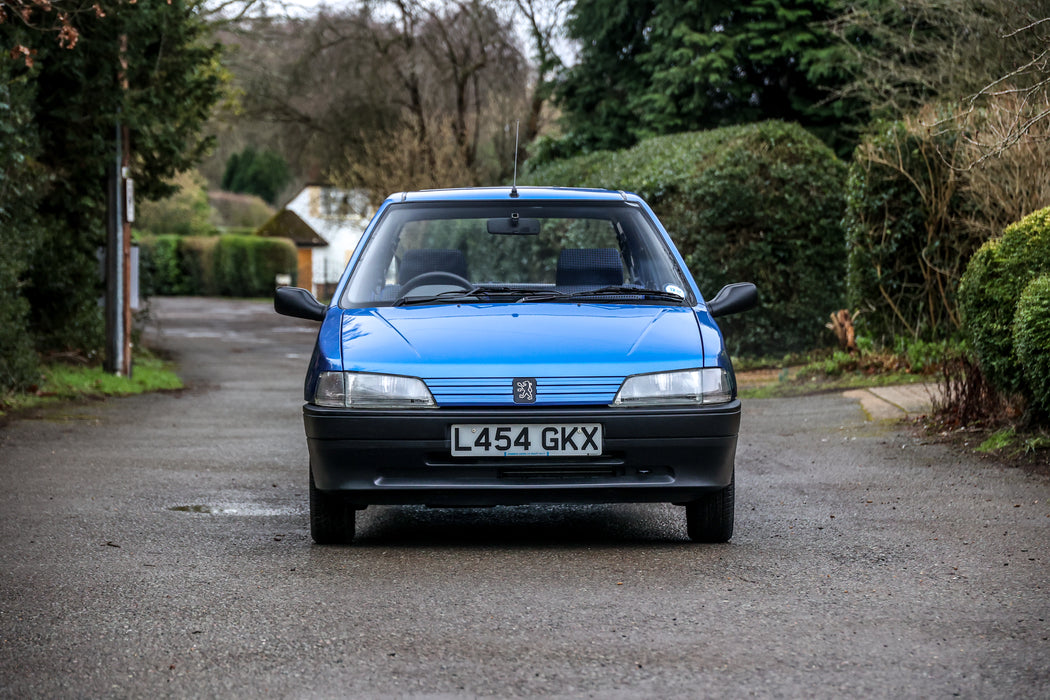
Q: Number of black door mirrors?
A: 2